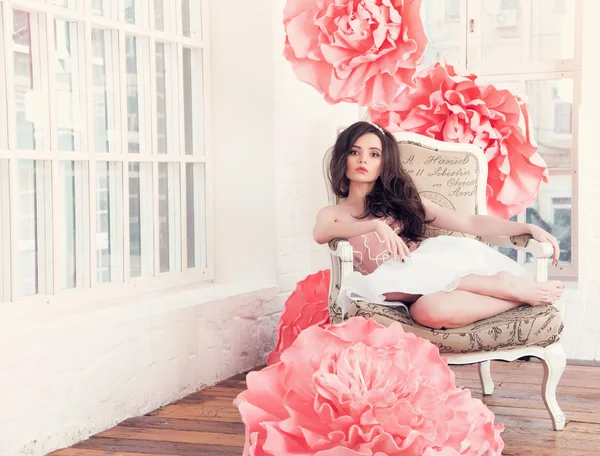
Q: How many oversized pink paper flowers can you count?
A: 4